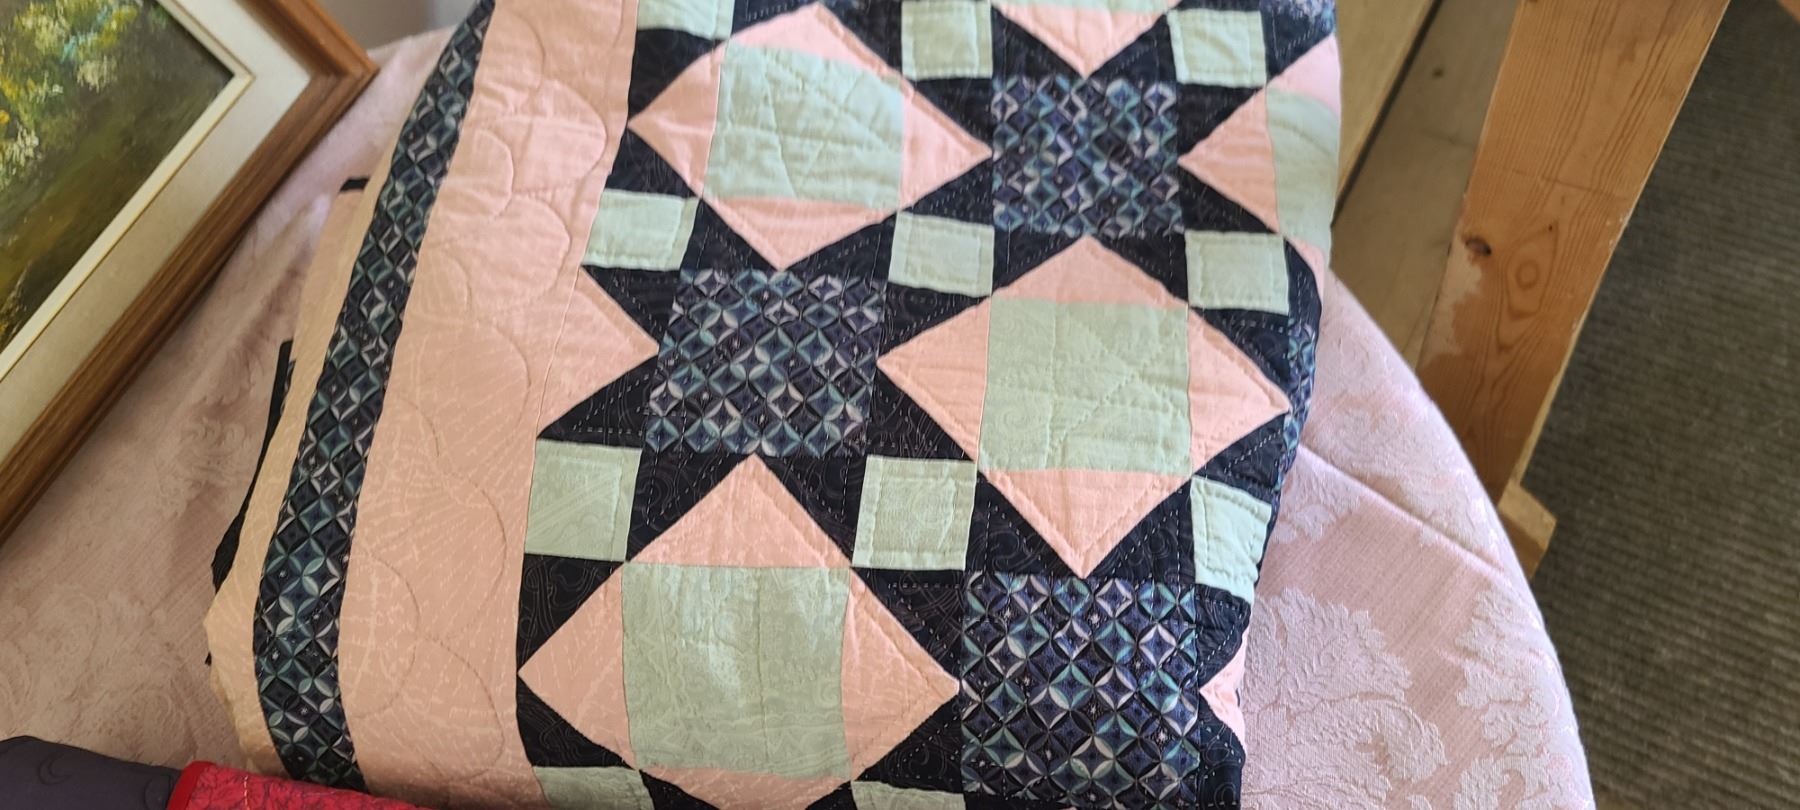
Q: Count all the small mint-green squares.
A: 11